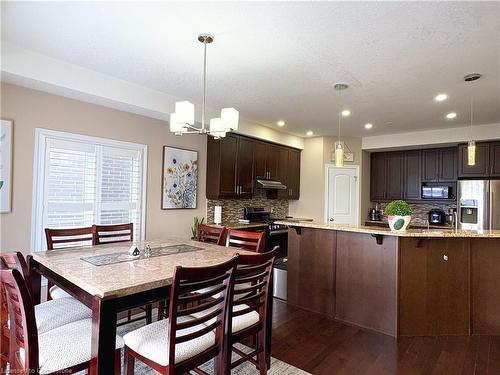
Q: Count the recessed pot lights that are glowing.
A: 6